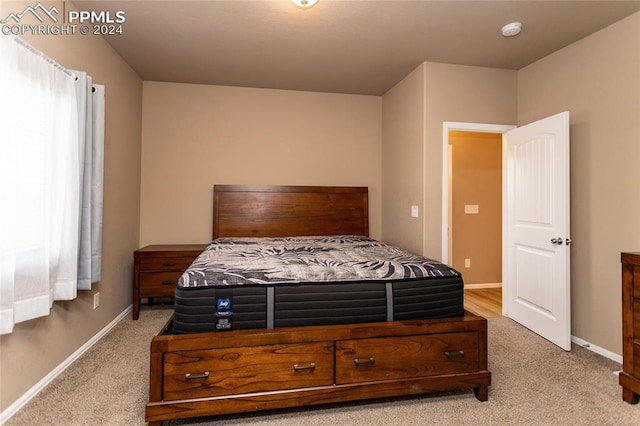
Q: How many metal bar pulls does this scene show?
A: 6